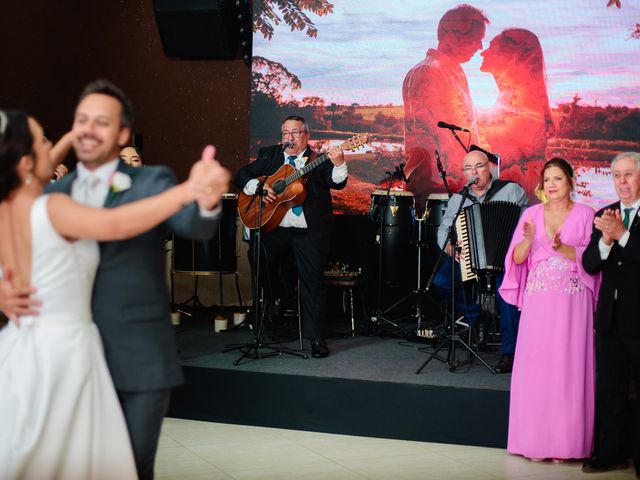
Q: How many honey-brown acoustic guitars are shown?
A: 1